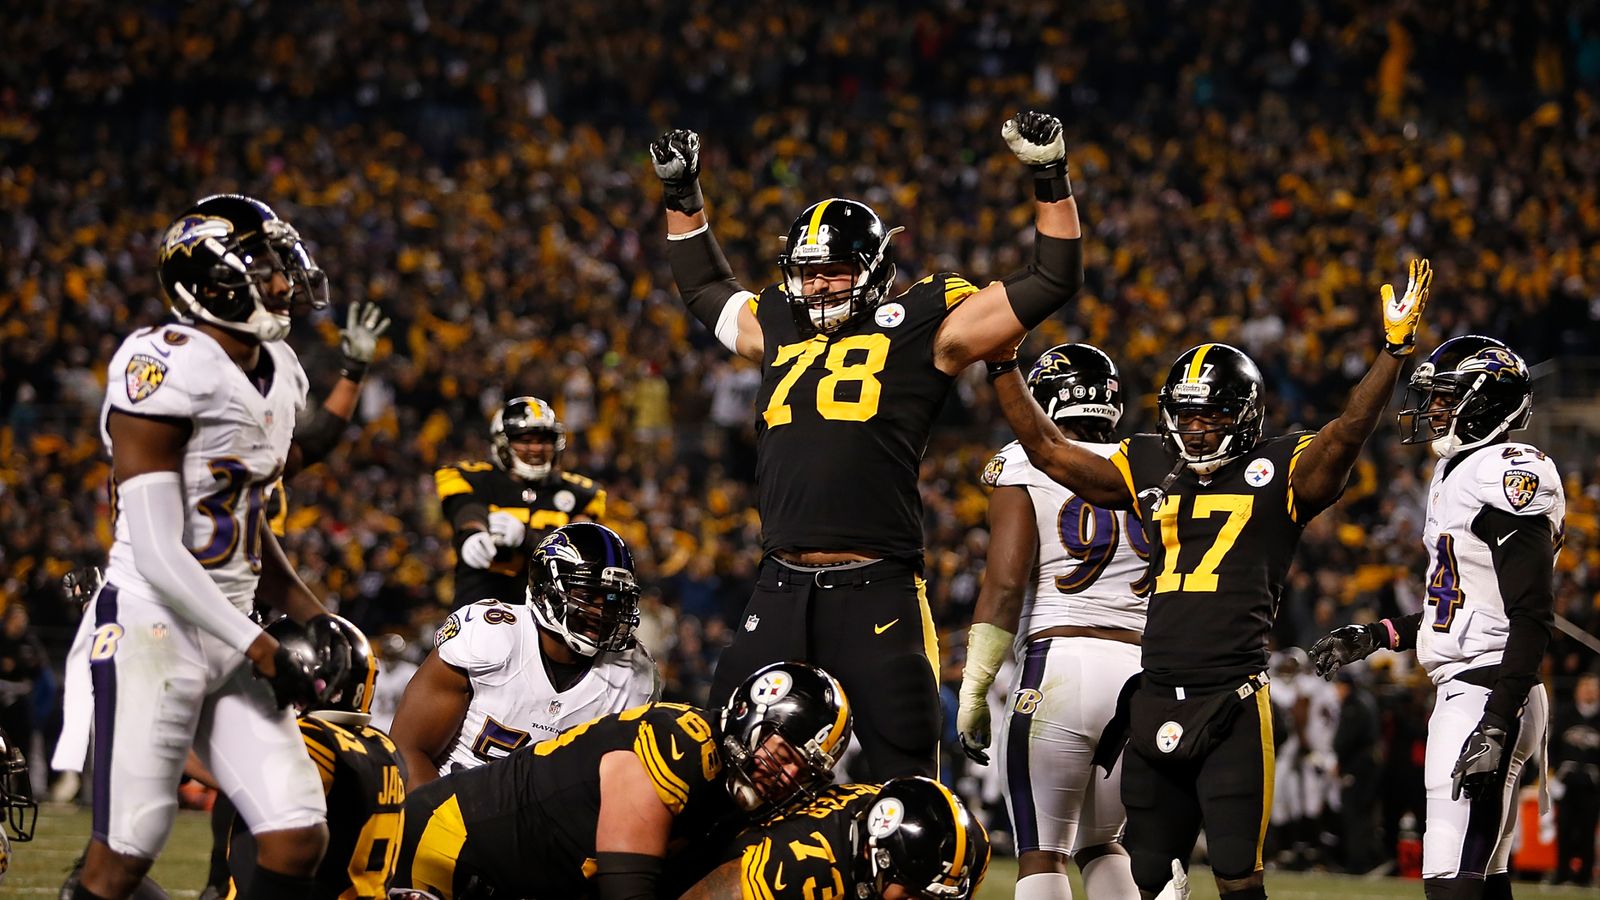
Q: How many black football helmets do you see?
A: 11